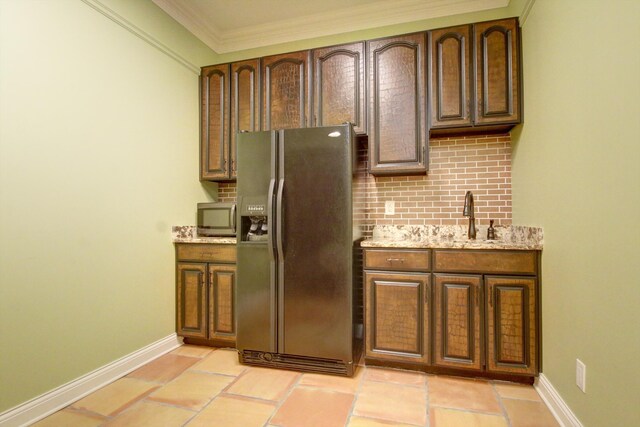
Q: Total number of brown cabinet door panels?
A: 12